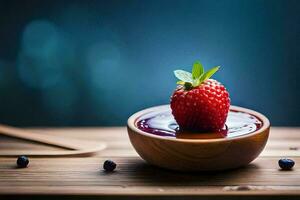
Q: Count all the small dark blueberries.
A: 3